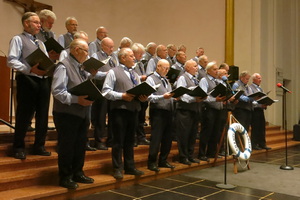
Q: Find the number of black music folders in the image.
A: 12